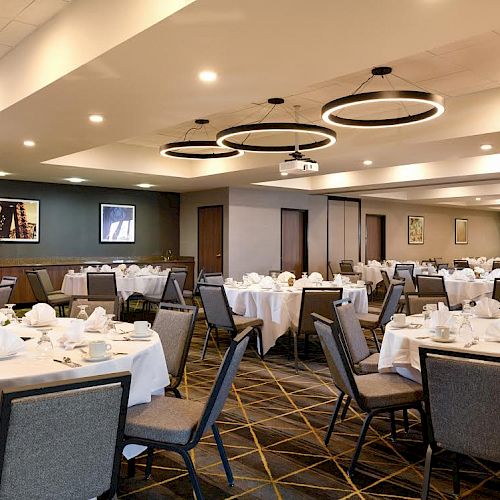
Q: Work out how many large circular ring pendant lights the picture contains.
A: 3